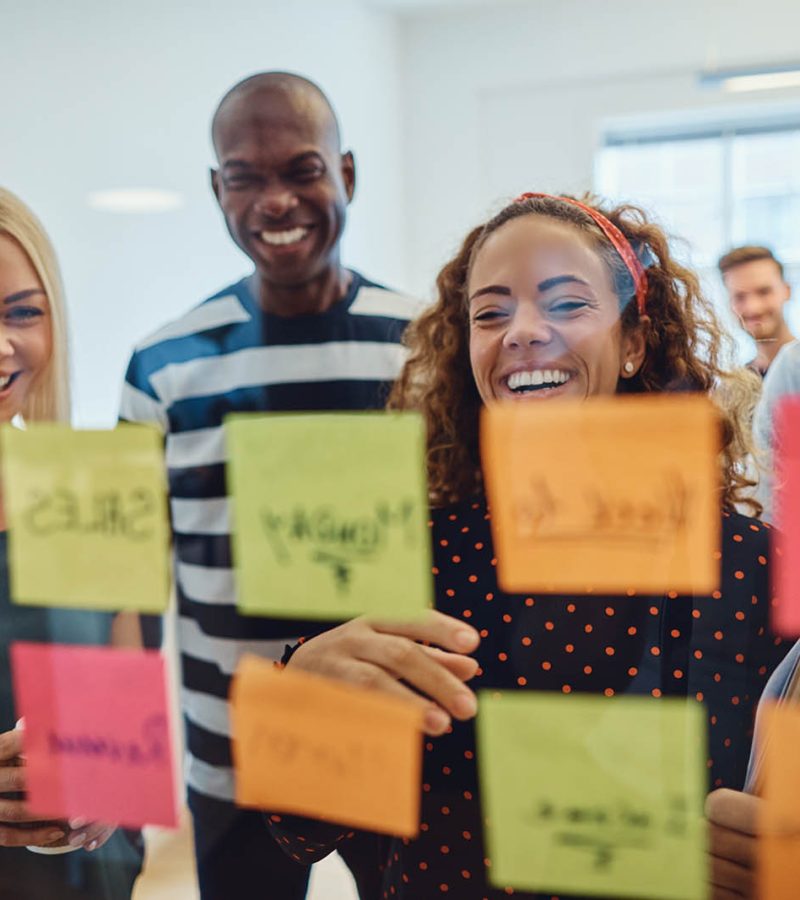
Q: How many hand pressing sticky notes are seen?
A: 1